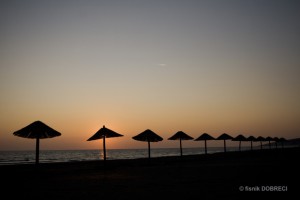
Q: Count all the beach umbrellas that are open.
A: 12